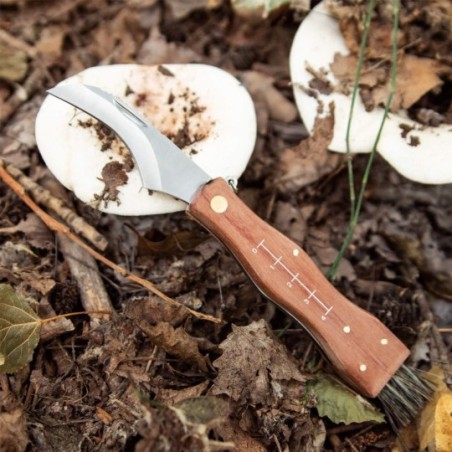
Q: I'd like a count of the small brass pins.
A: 4